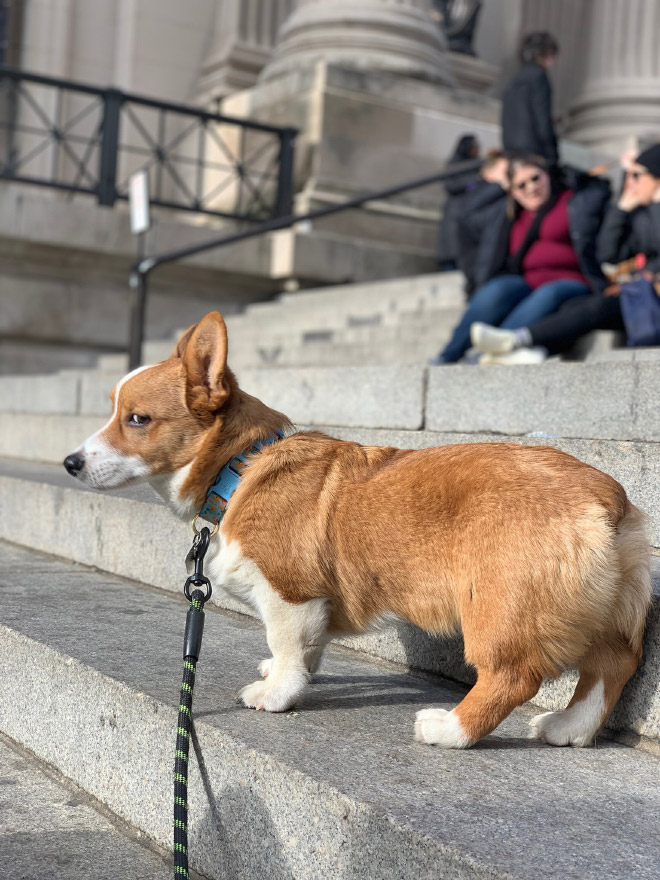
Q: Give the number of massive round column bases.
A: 2